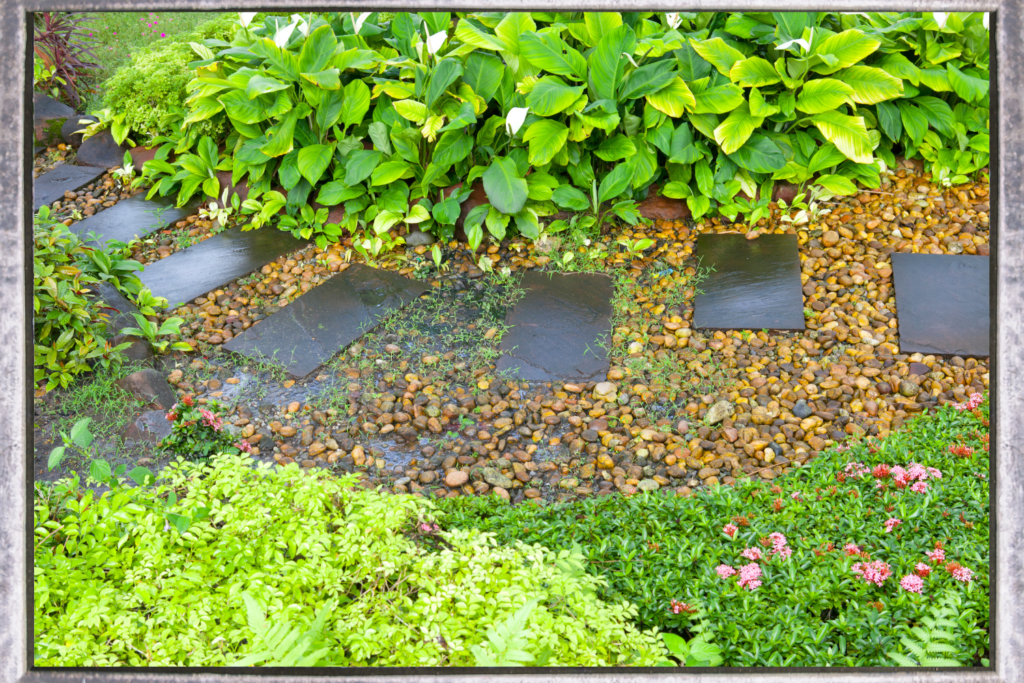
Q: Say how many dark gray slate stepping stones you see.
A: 7